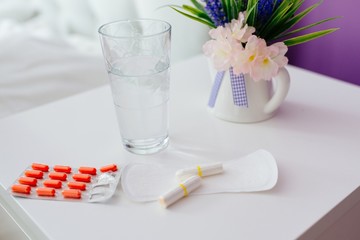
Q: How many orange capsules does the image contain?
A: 13